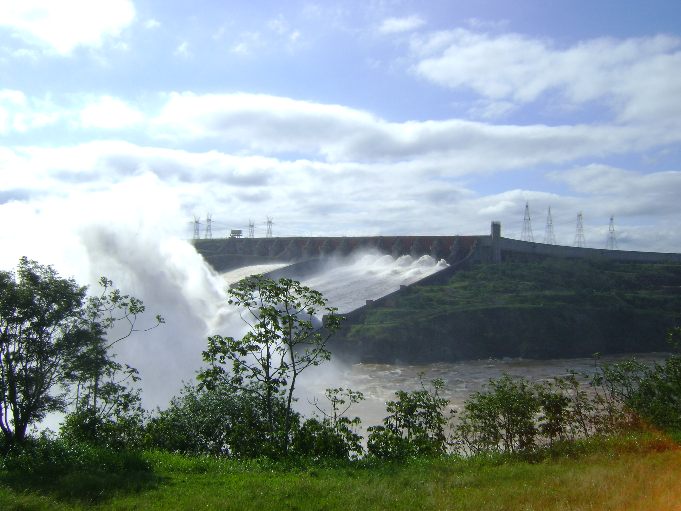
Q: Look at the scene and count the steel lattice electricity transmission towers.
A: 8